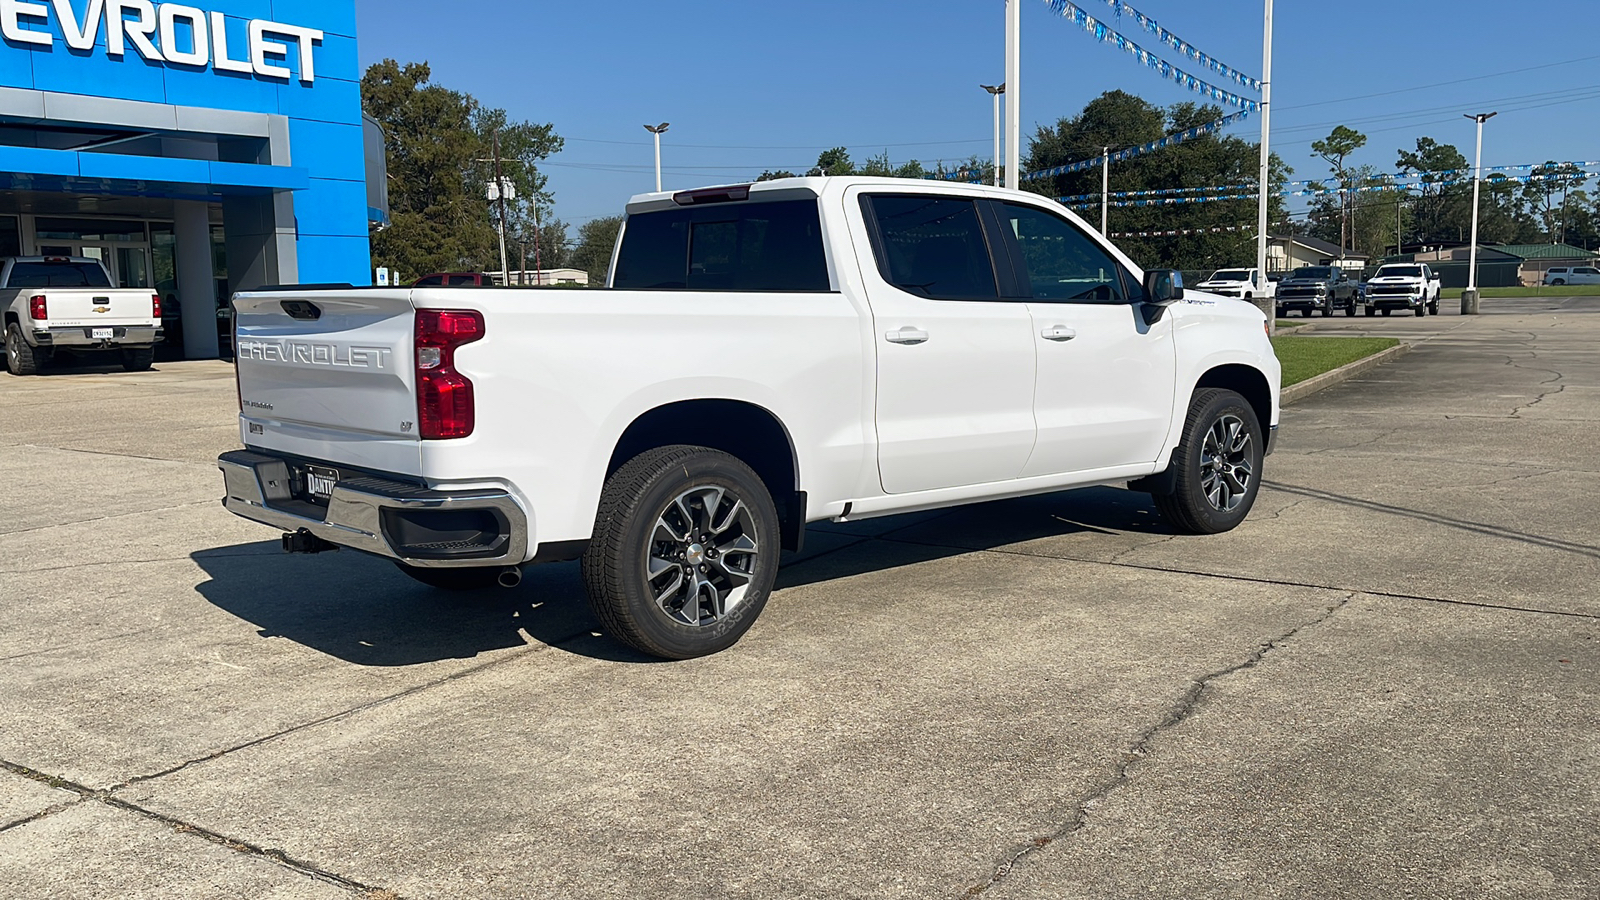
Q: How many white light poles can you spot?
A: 6